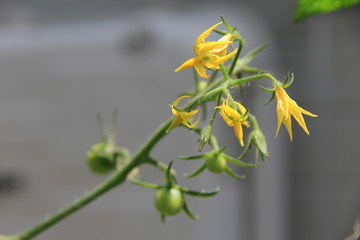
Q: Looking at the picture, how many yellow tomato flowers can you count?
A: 4